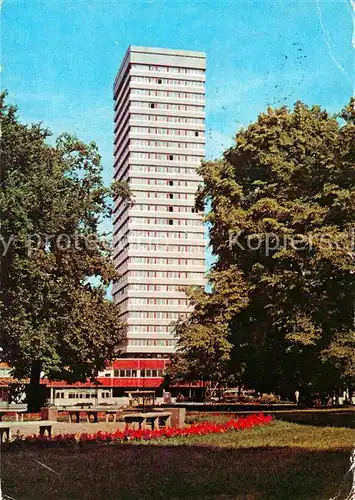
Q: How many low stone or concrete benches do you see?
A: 4